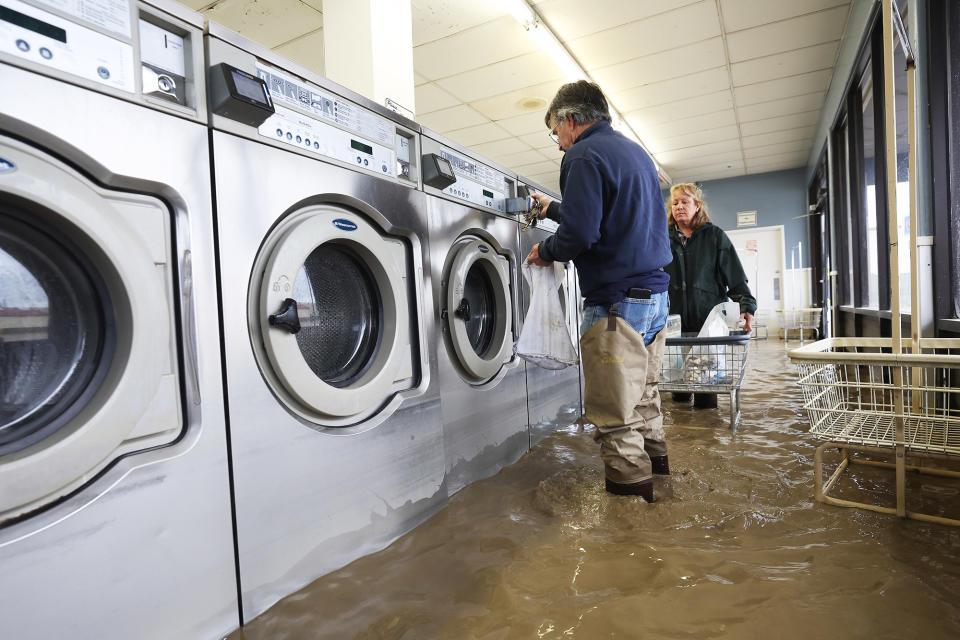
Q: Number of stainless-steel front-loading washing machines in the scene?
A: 4